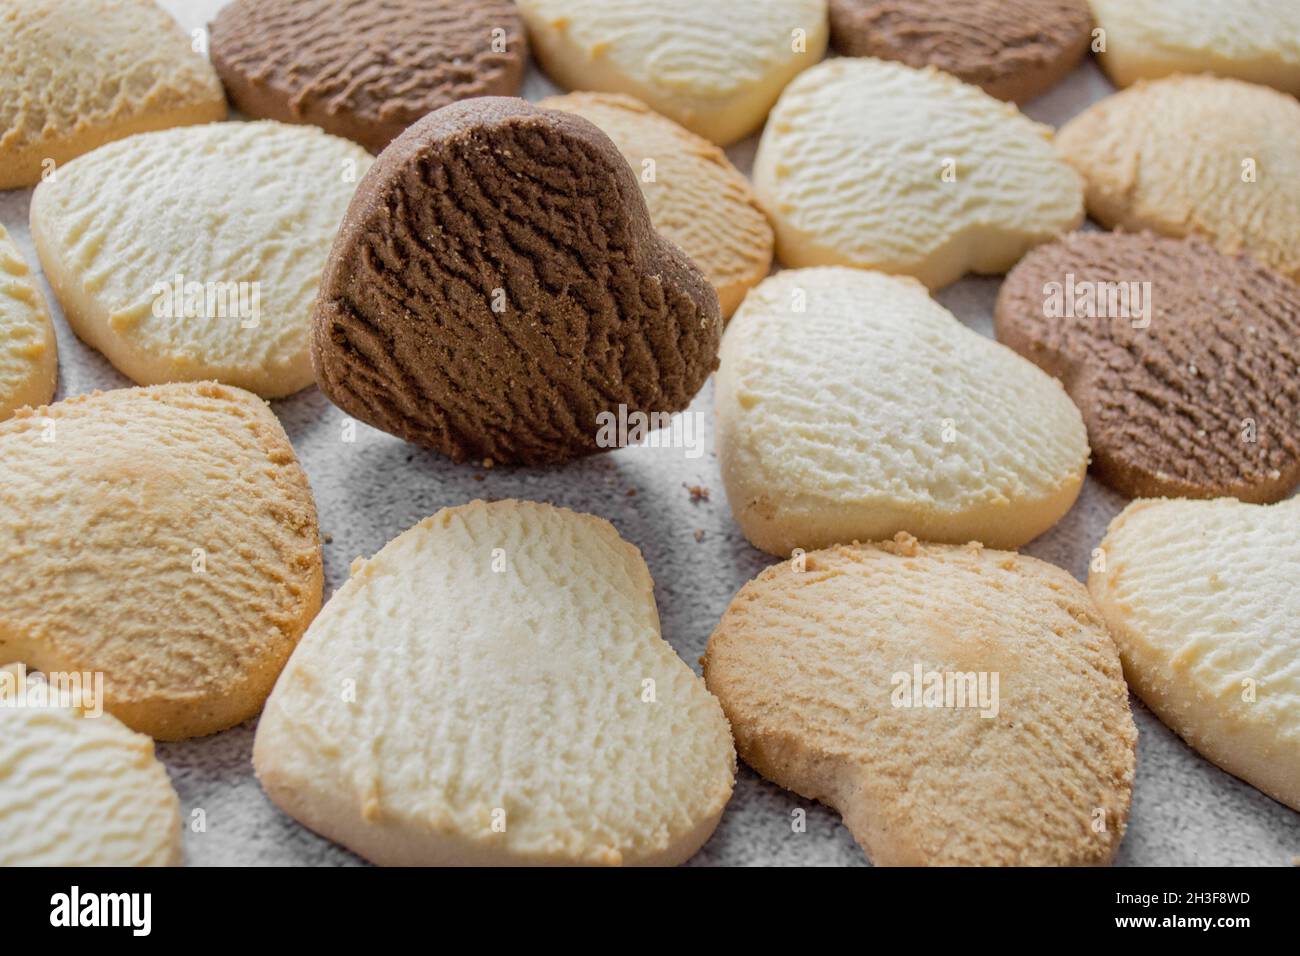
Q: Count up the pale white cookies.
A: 9